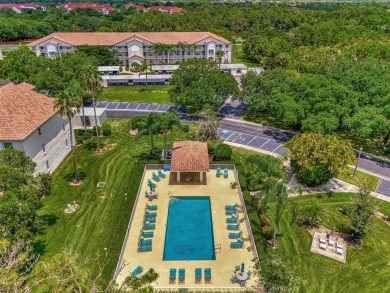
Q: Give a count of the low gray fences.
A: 1